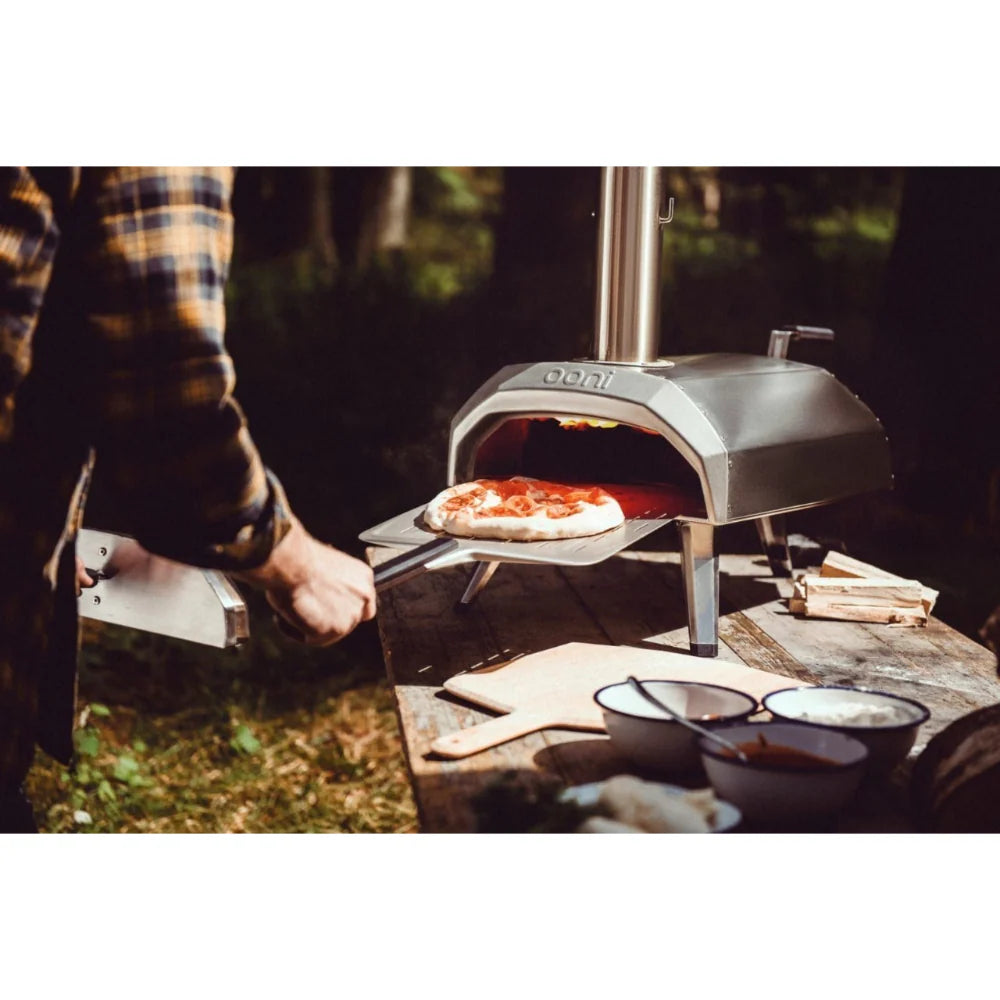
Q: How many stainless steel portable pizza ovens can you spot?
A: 1